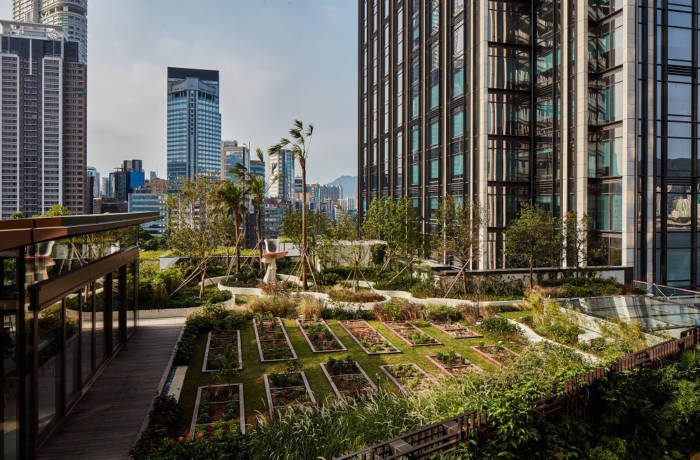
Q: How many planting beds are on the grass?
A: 12